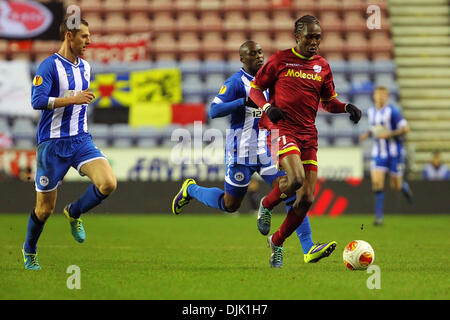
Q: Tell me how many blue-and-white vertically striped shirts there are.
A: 3